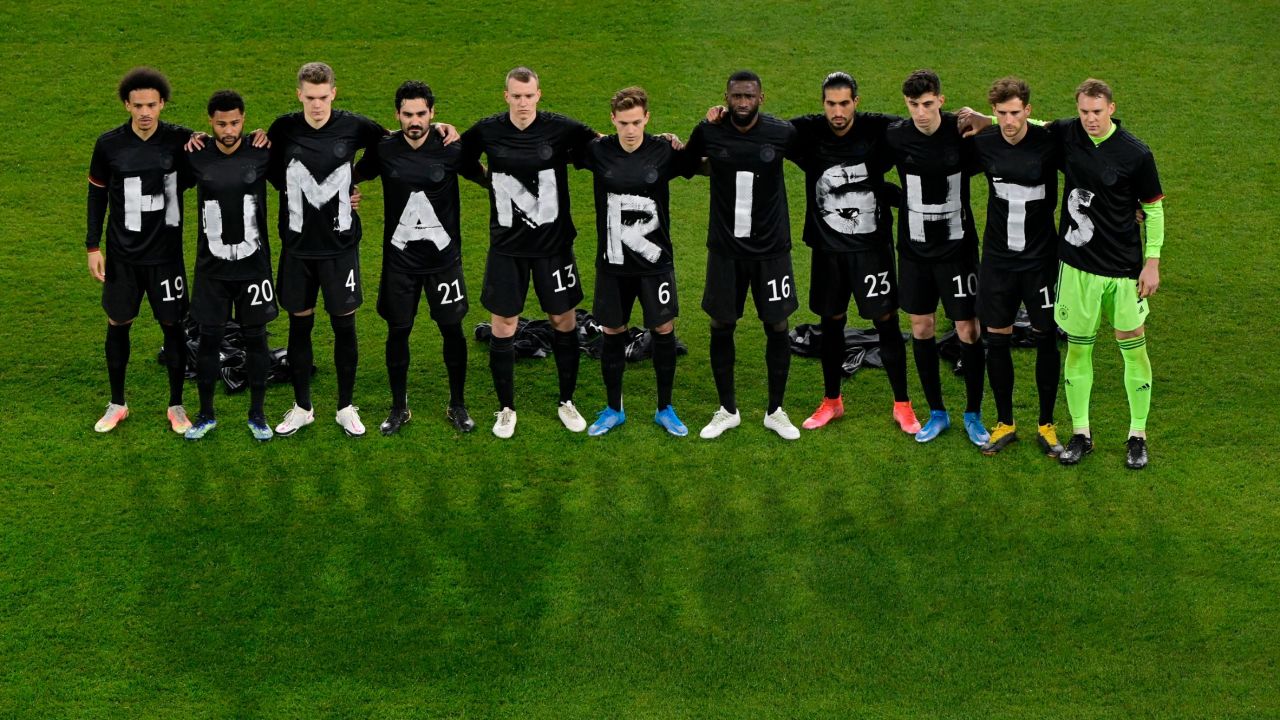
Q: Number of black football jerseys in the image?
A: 11